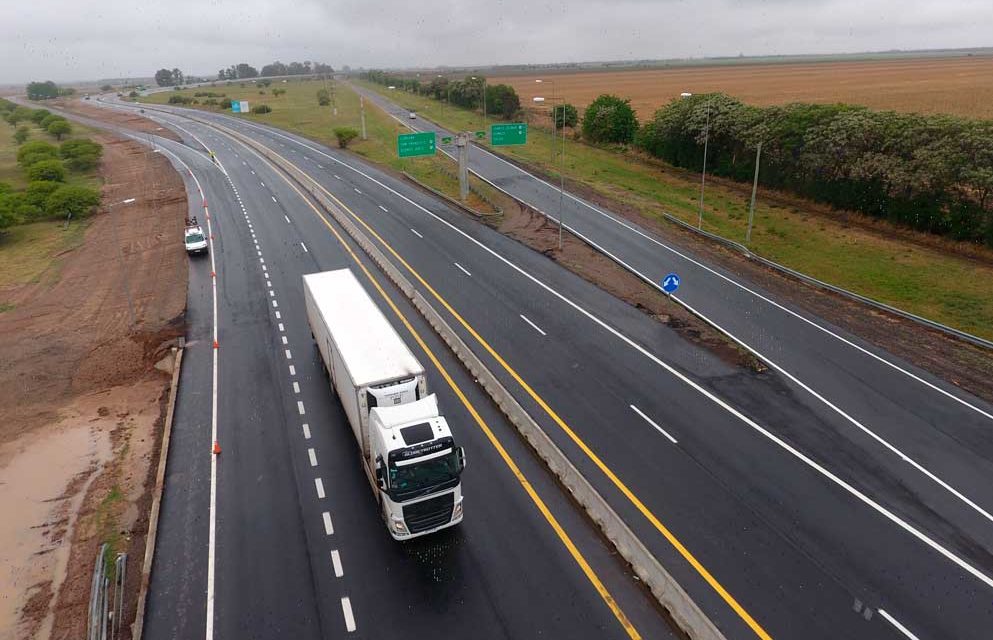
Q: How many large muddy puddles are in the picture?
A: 1